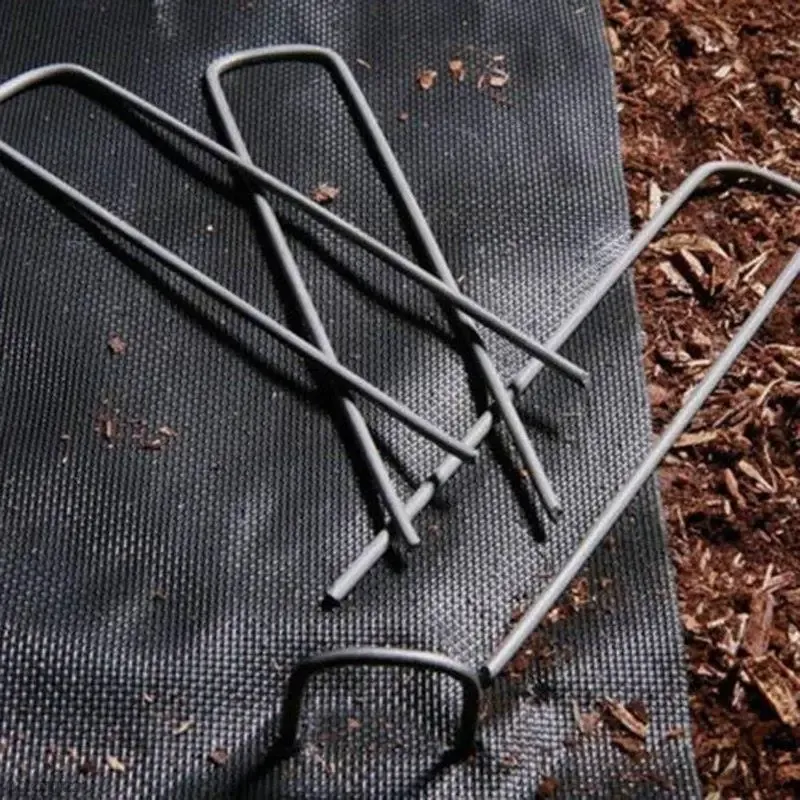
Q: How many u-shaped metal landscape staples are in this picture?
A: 4